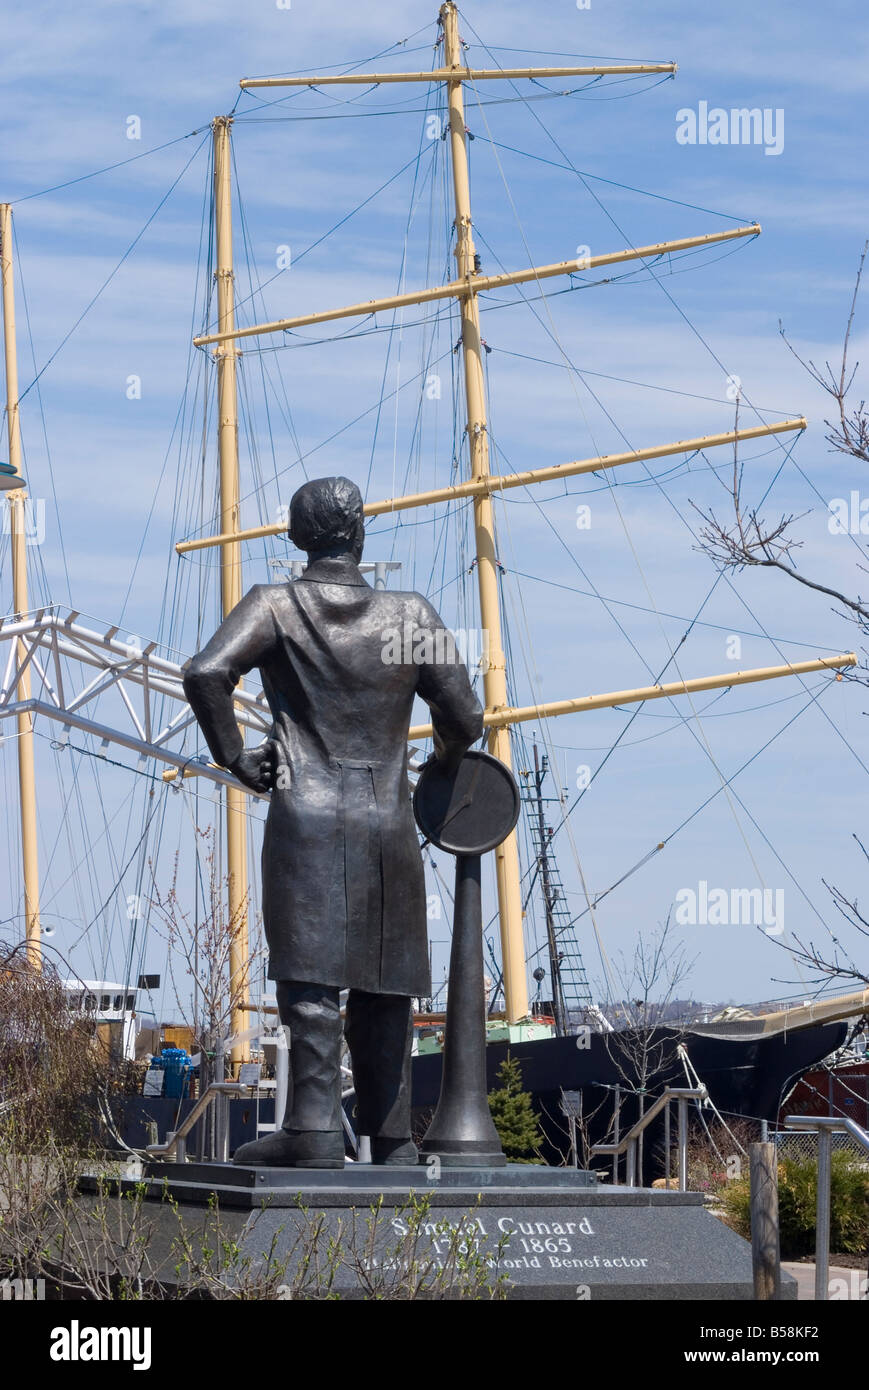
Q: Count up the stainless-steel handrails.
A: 3